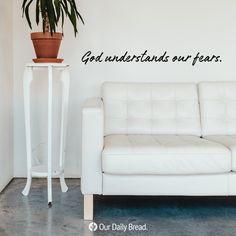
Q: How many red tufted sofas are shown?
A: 0